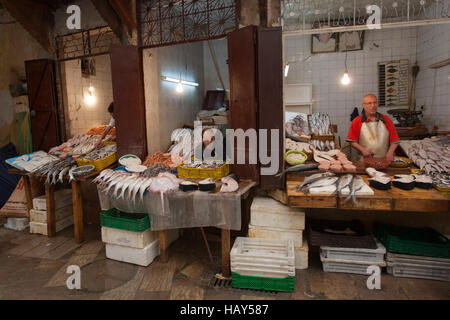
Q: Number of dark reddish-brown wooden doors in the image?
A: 4